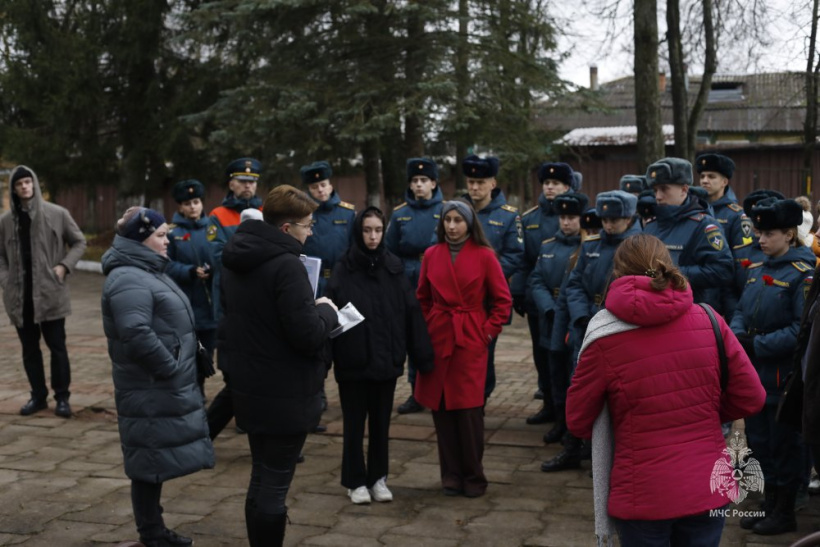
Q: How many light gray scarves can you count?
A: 1